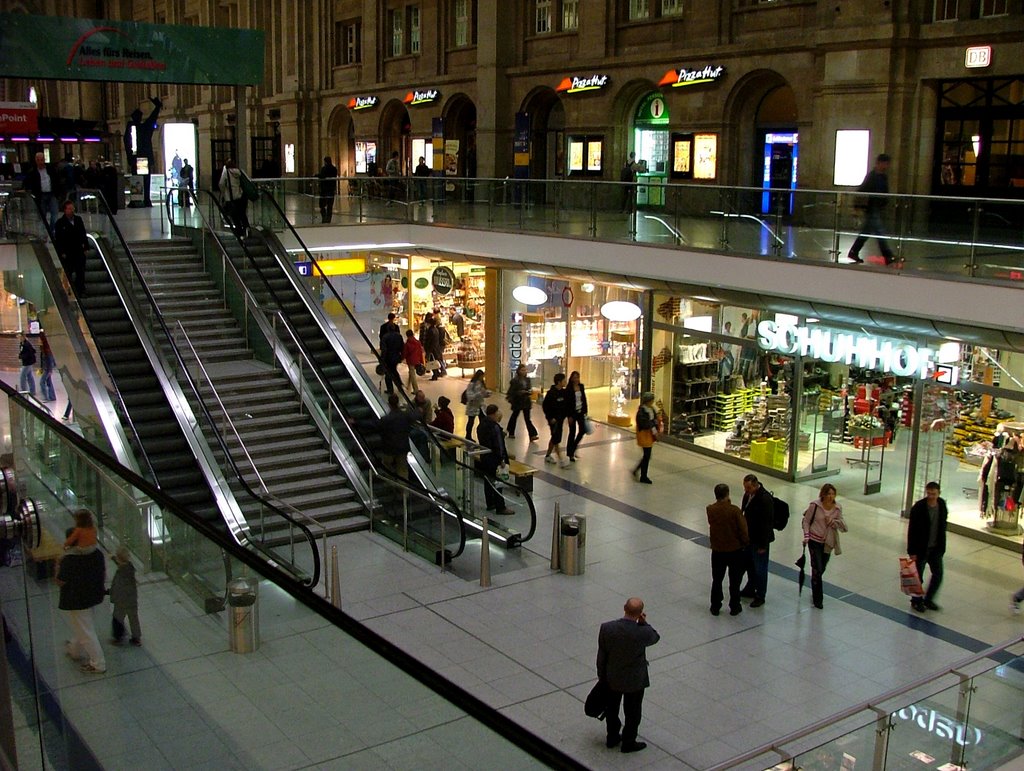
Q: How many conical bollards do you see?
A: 3